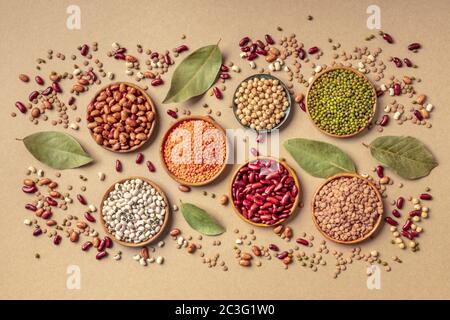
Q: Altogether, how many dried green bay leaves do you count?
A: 5